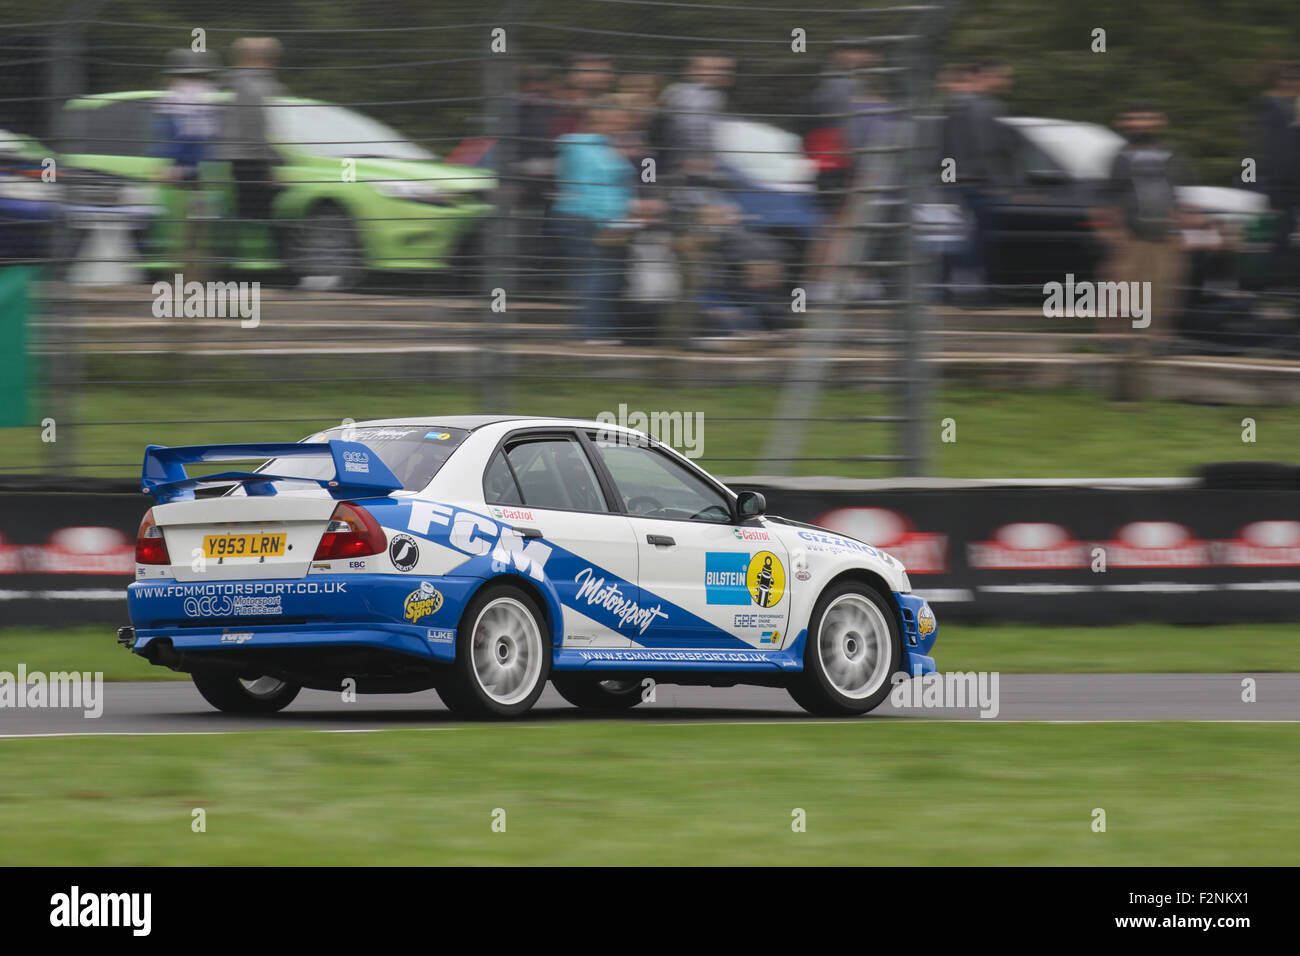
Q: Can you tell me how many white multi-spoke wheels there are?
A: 2